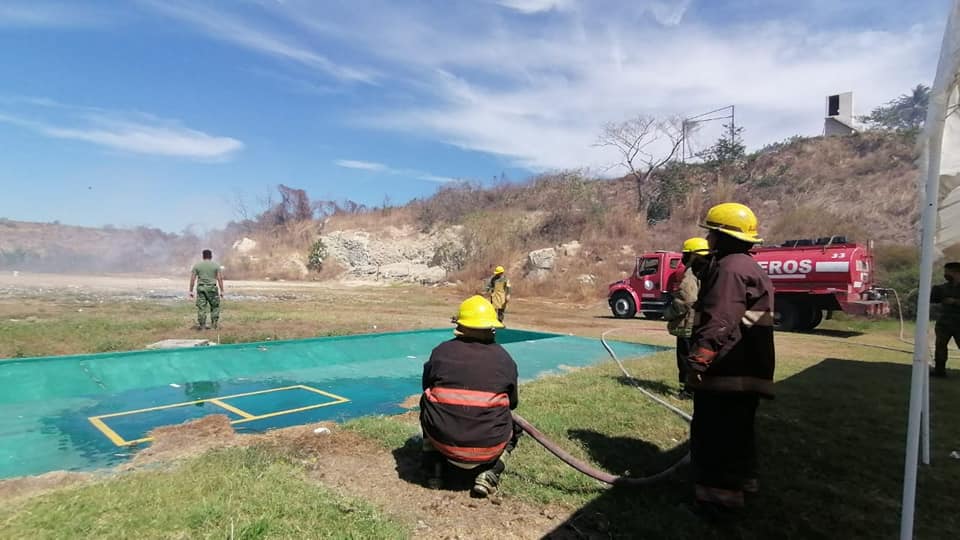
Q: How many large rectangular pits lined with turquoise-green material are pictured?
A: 1